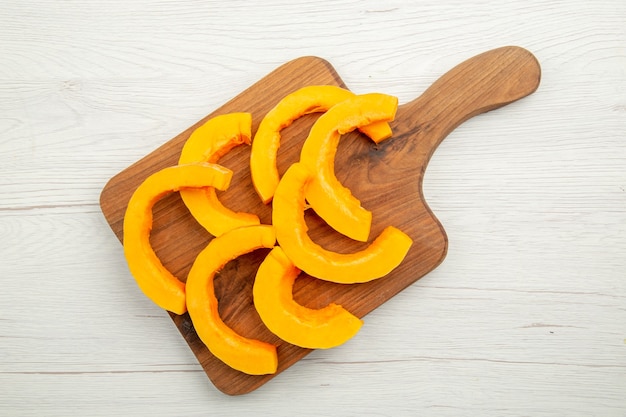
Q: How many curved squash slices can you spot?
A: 7